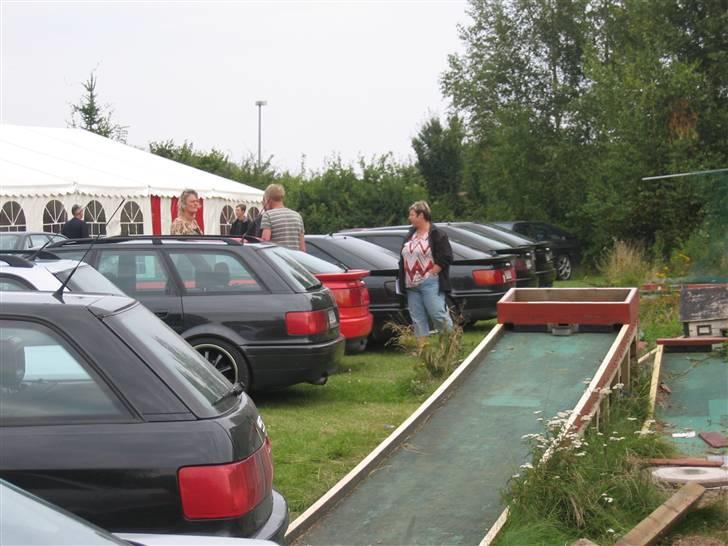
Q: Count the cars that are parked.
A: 11